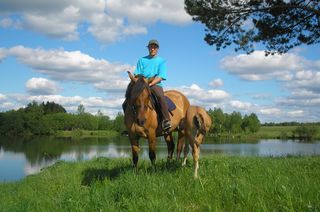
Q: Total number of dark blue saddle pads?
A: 1